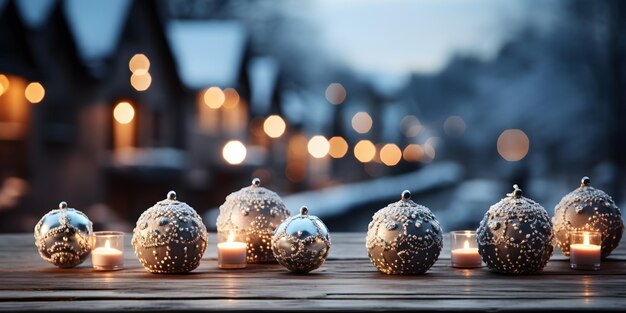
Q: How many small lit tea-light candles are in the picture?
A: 4